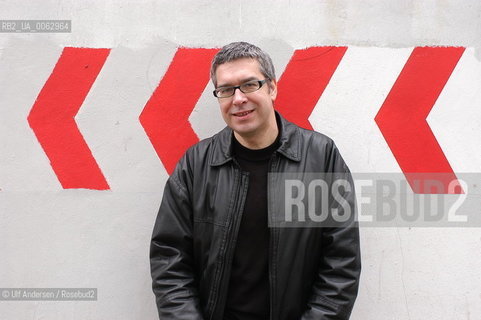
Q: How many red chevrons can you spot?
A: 4